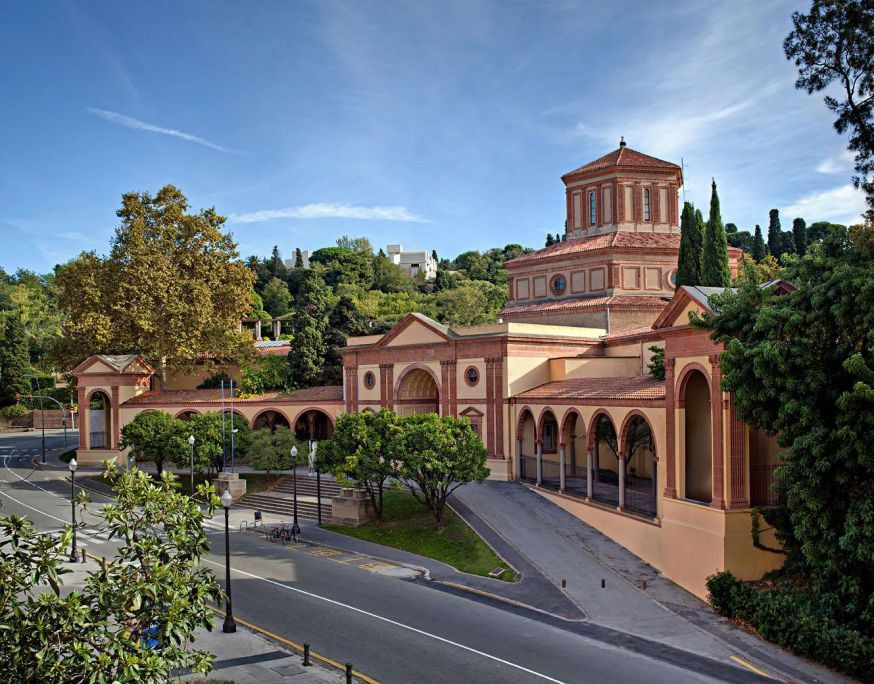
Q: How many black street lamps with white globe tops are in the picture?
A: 4